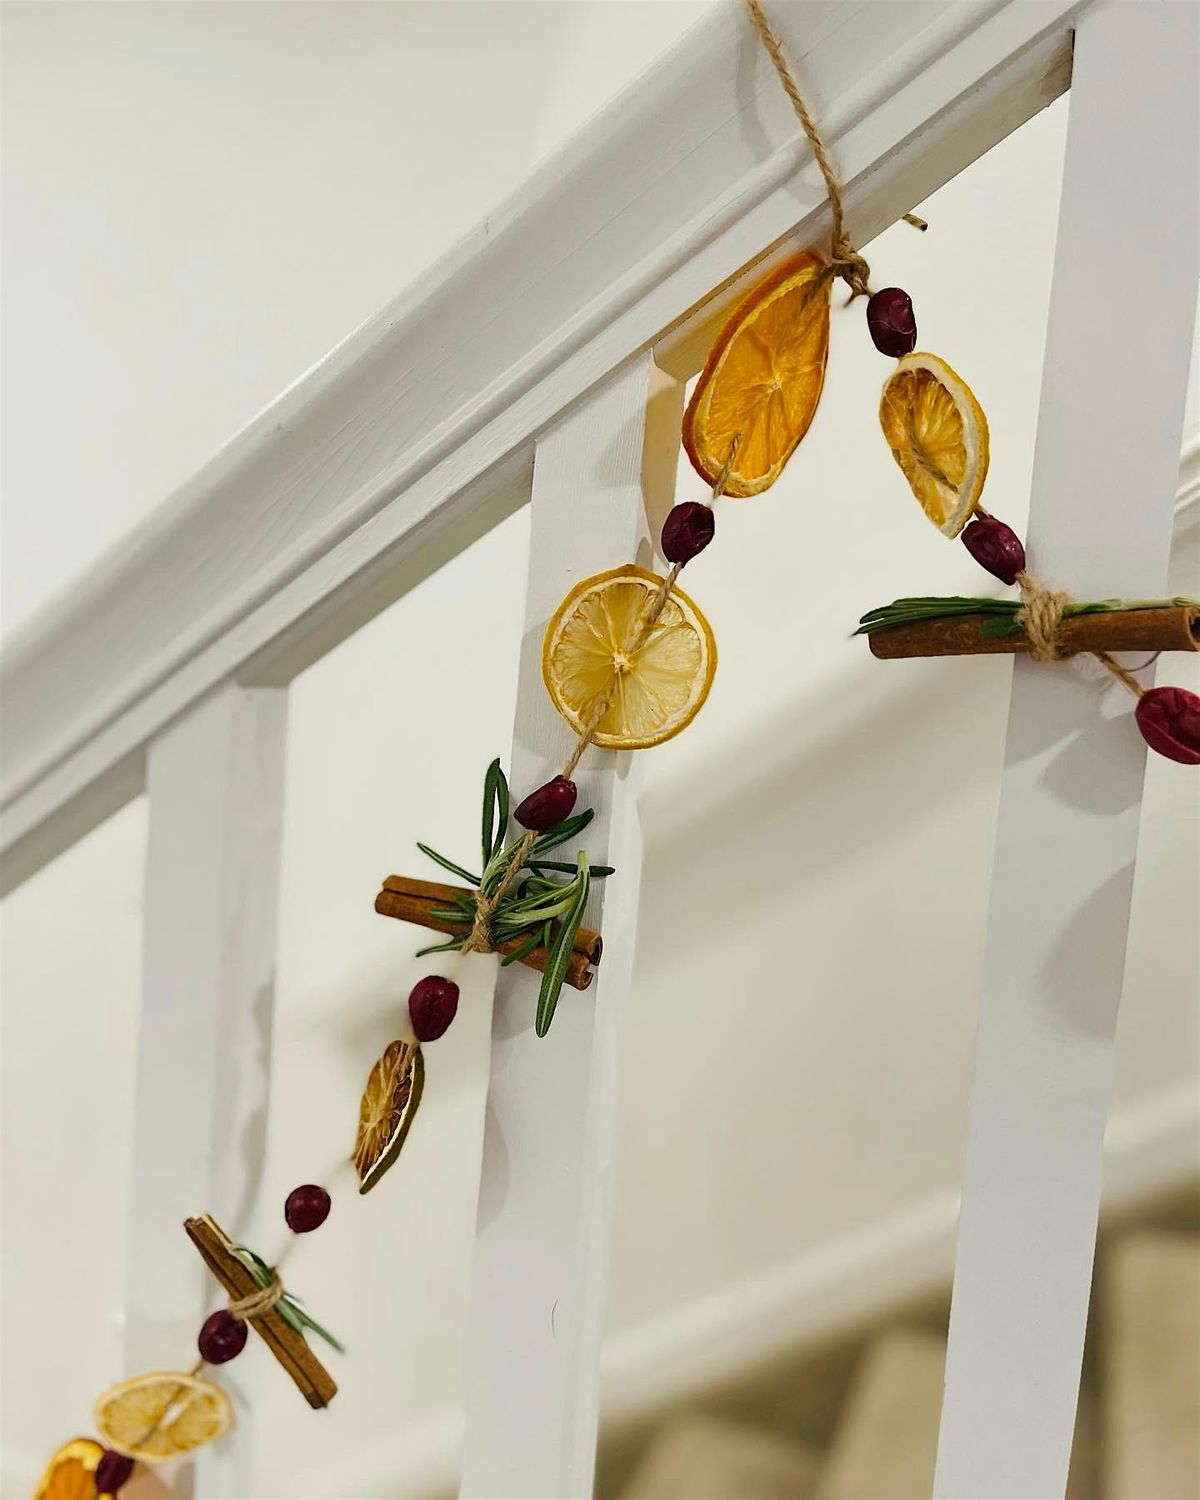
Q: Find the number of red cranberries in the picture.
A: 9